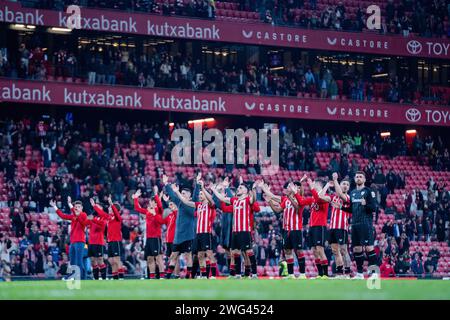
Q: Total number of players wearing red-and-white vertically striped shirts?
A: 4